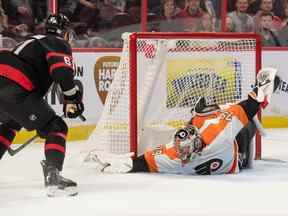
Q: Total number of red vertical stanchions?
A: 3